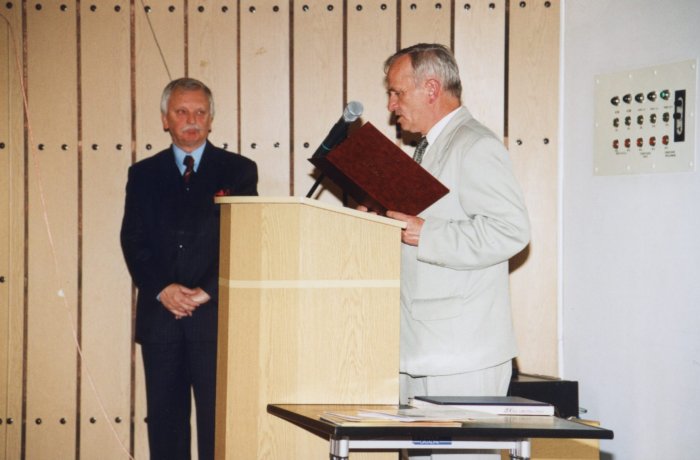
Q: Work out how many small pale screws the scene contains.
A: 10